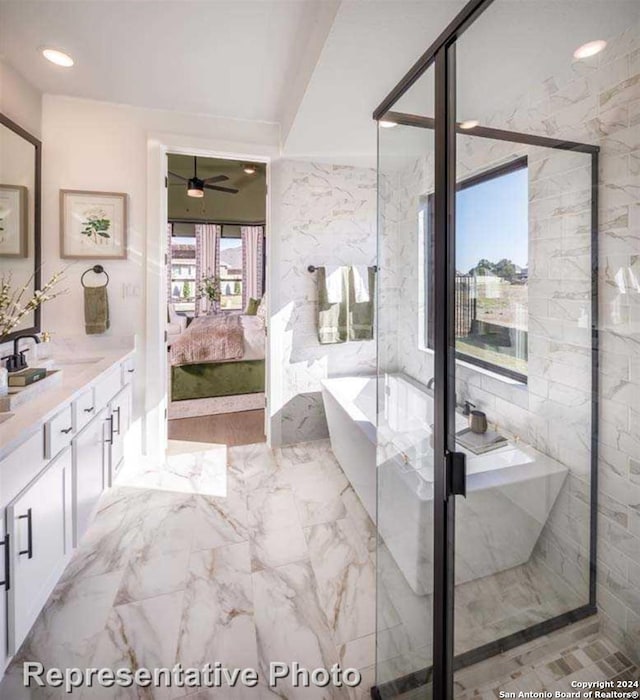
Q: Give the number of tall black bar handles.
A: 4